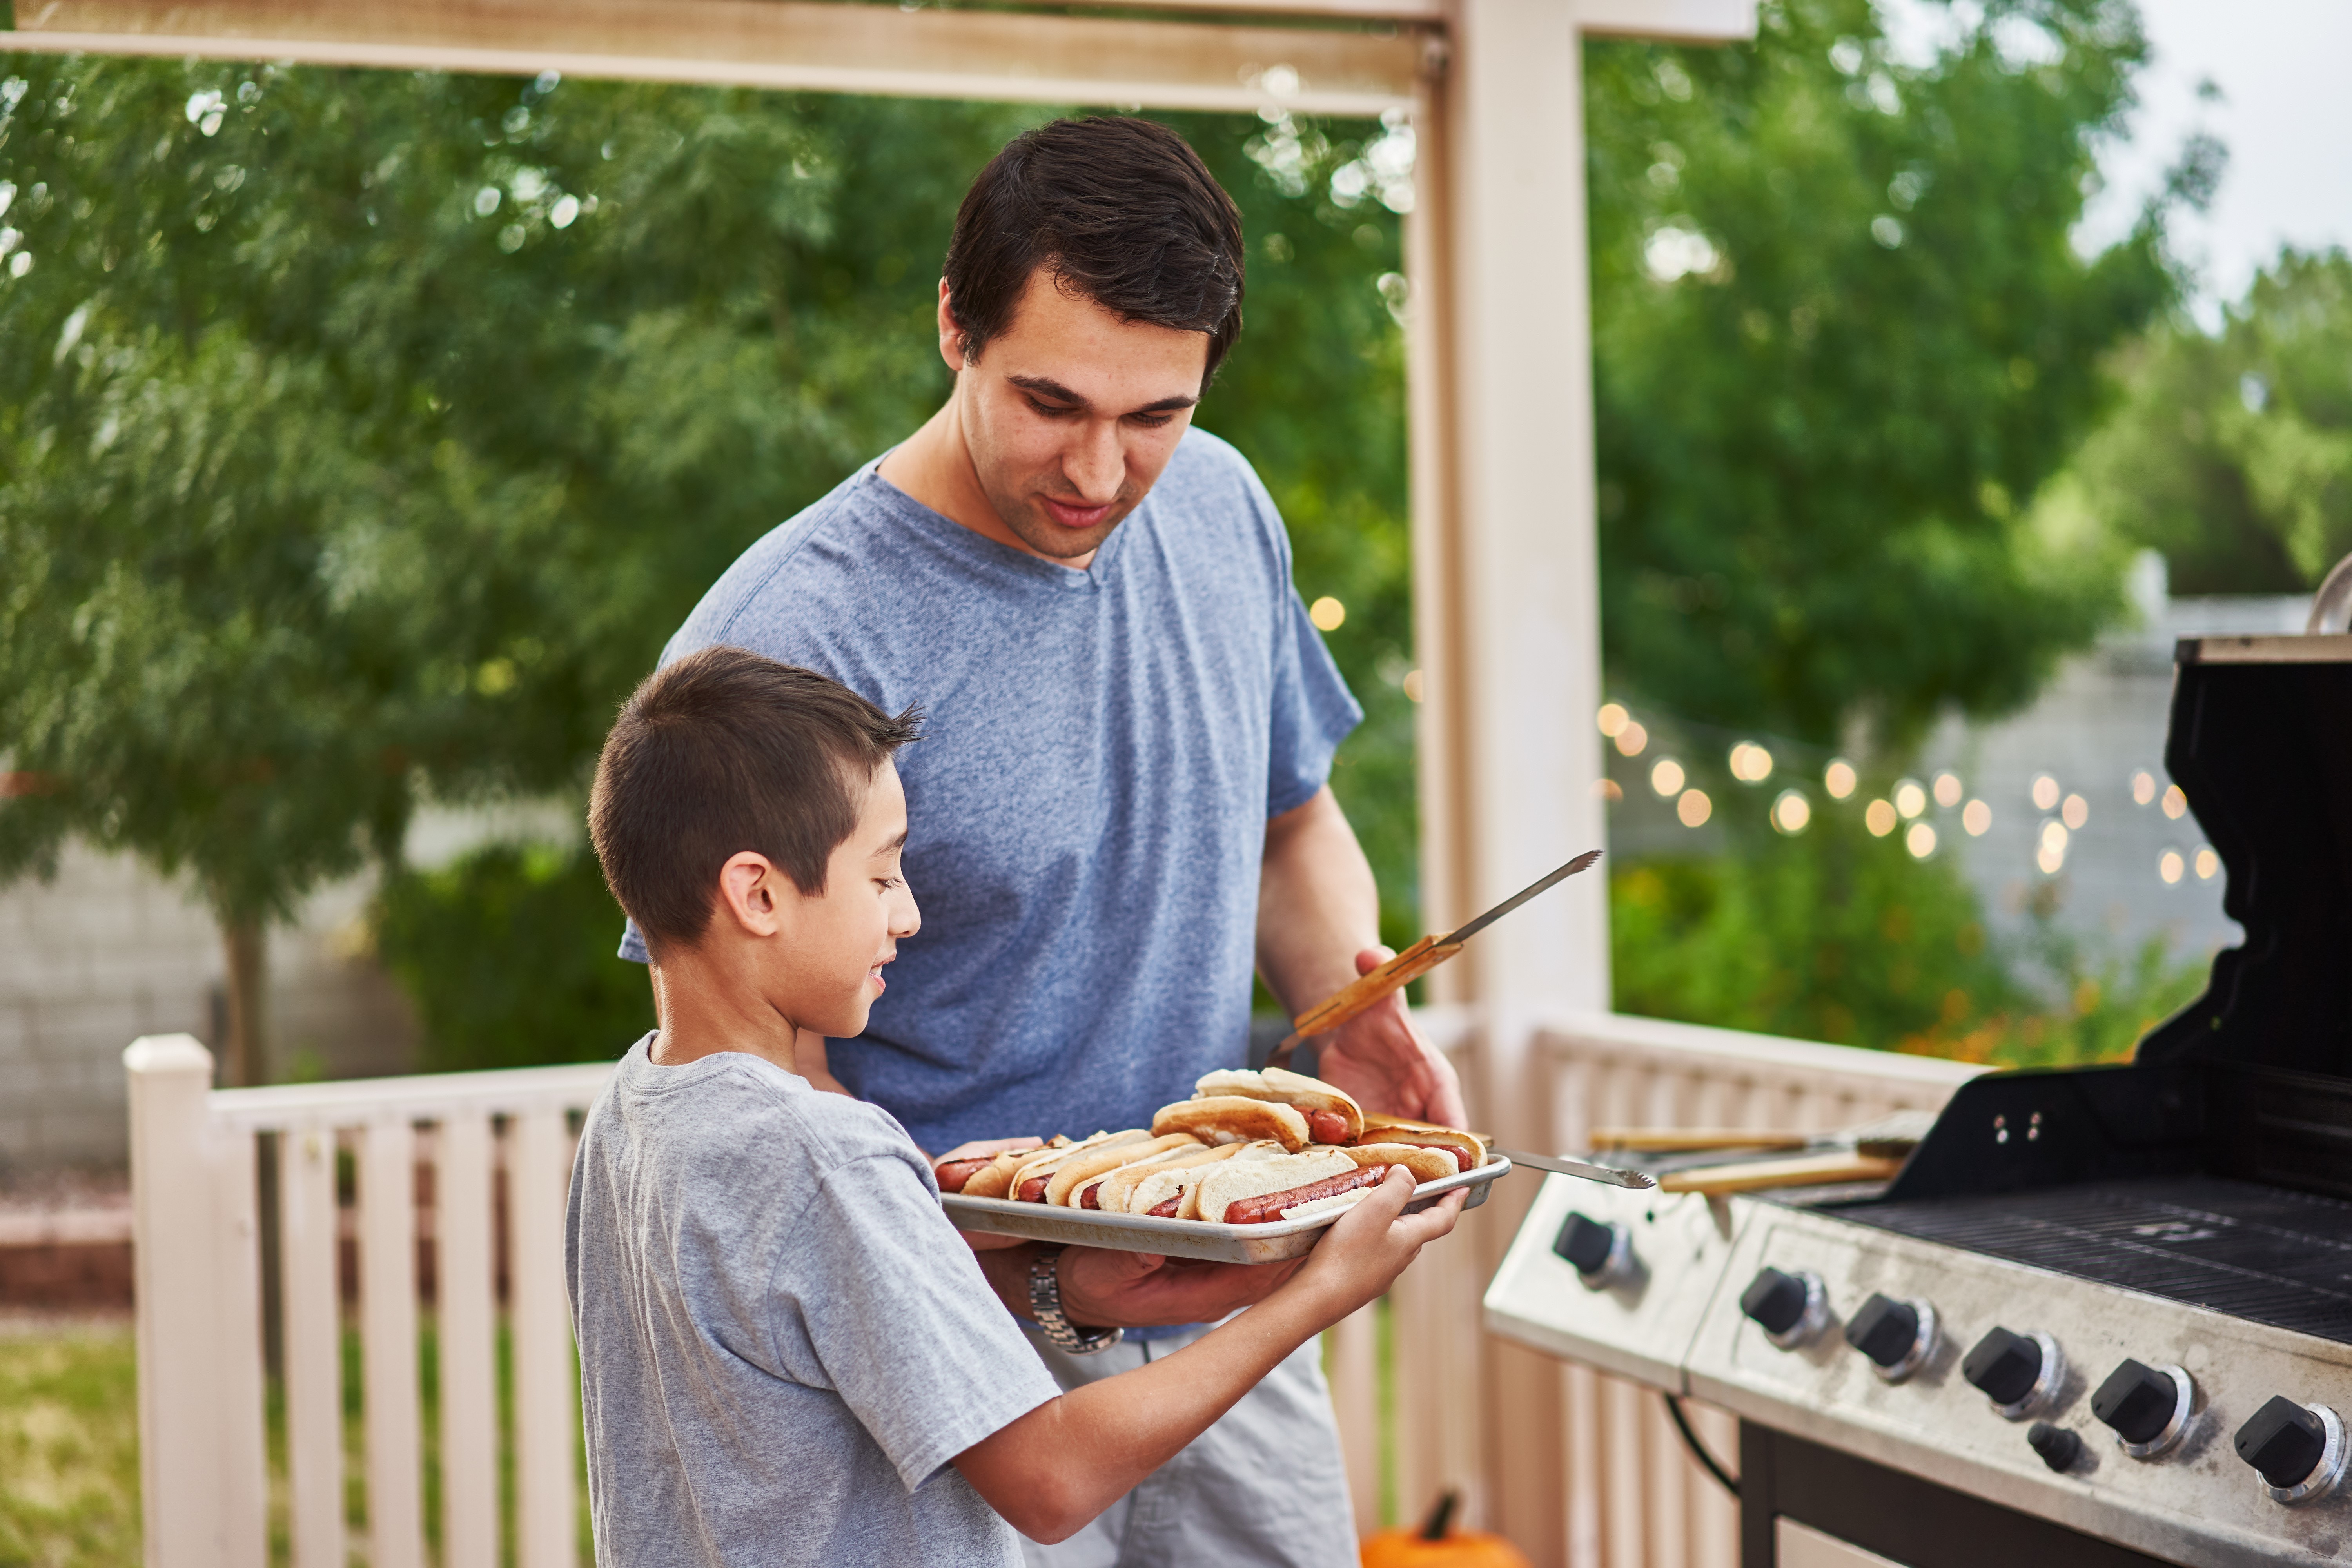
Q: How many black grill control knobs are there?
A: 6